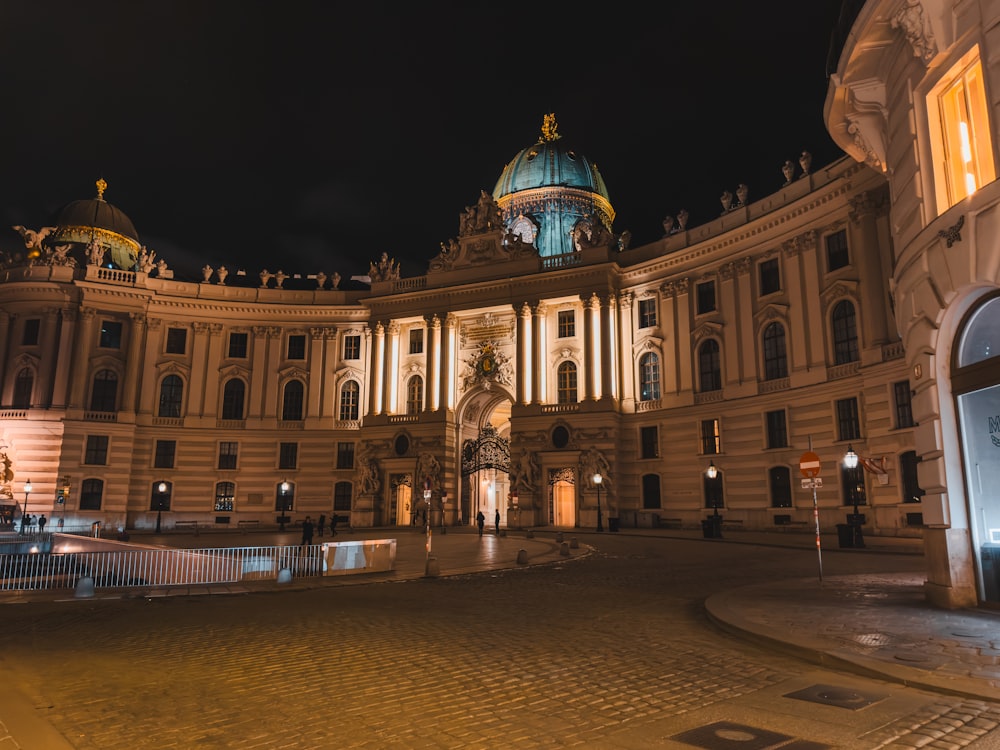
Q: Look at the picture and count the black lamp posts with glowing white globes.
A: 6